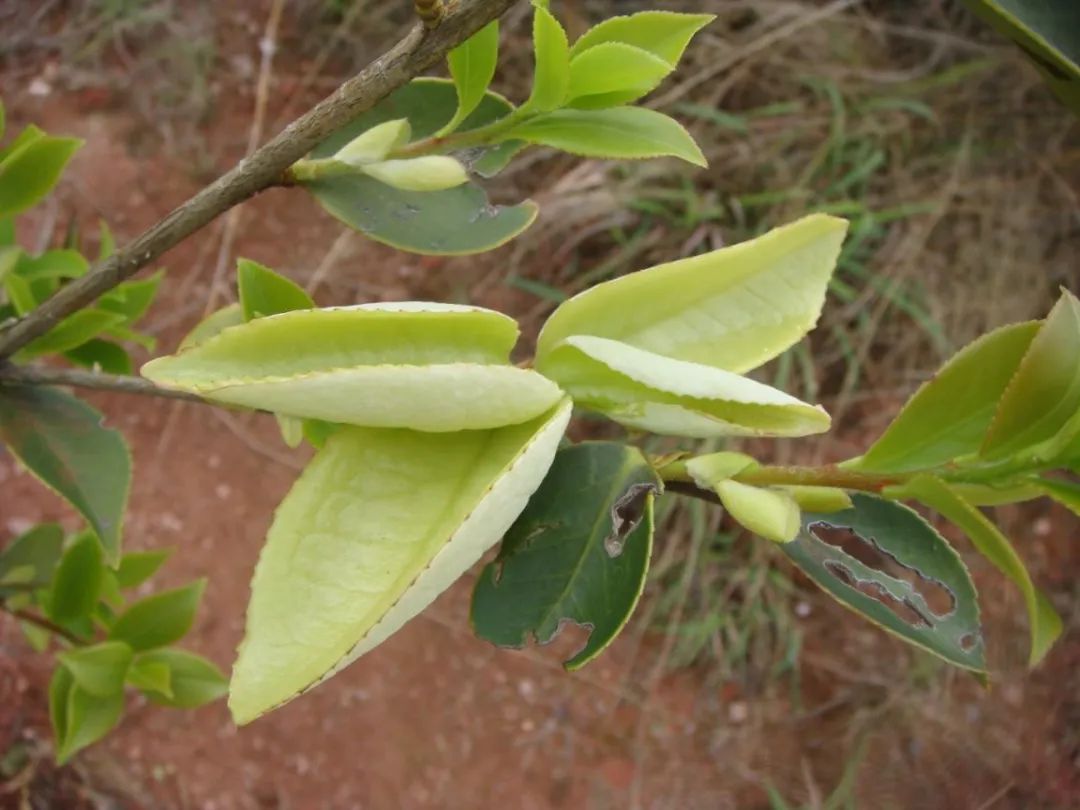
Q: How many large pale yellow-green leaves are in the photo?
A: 4